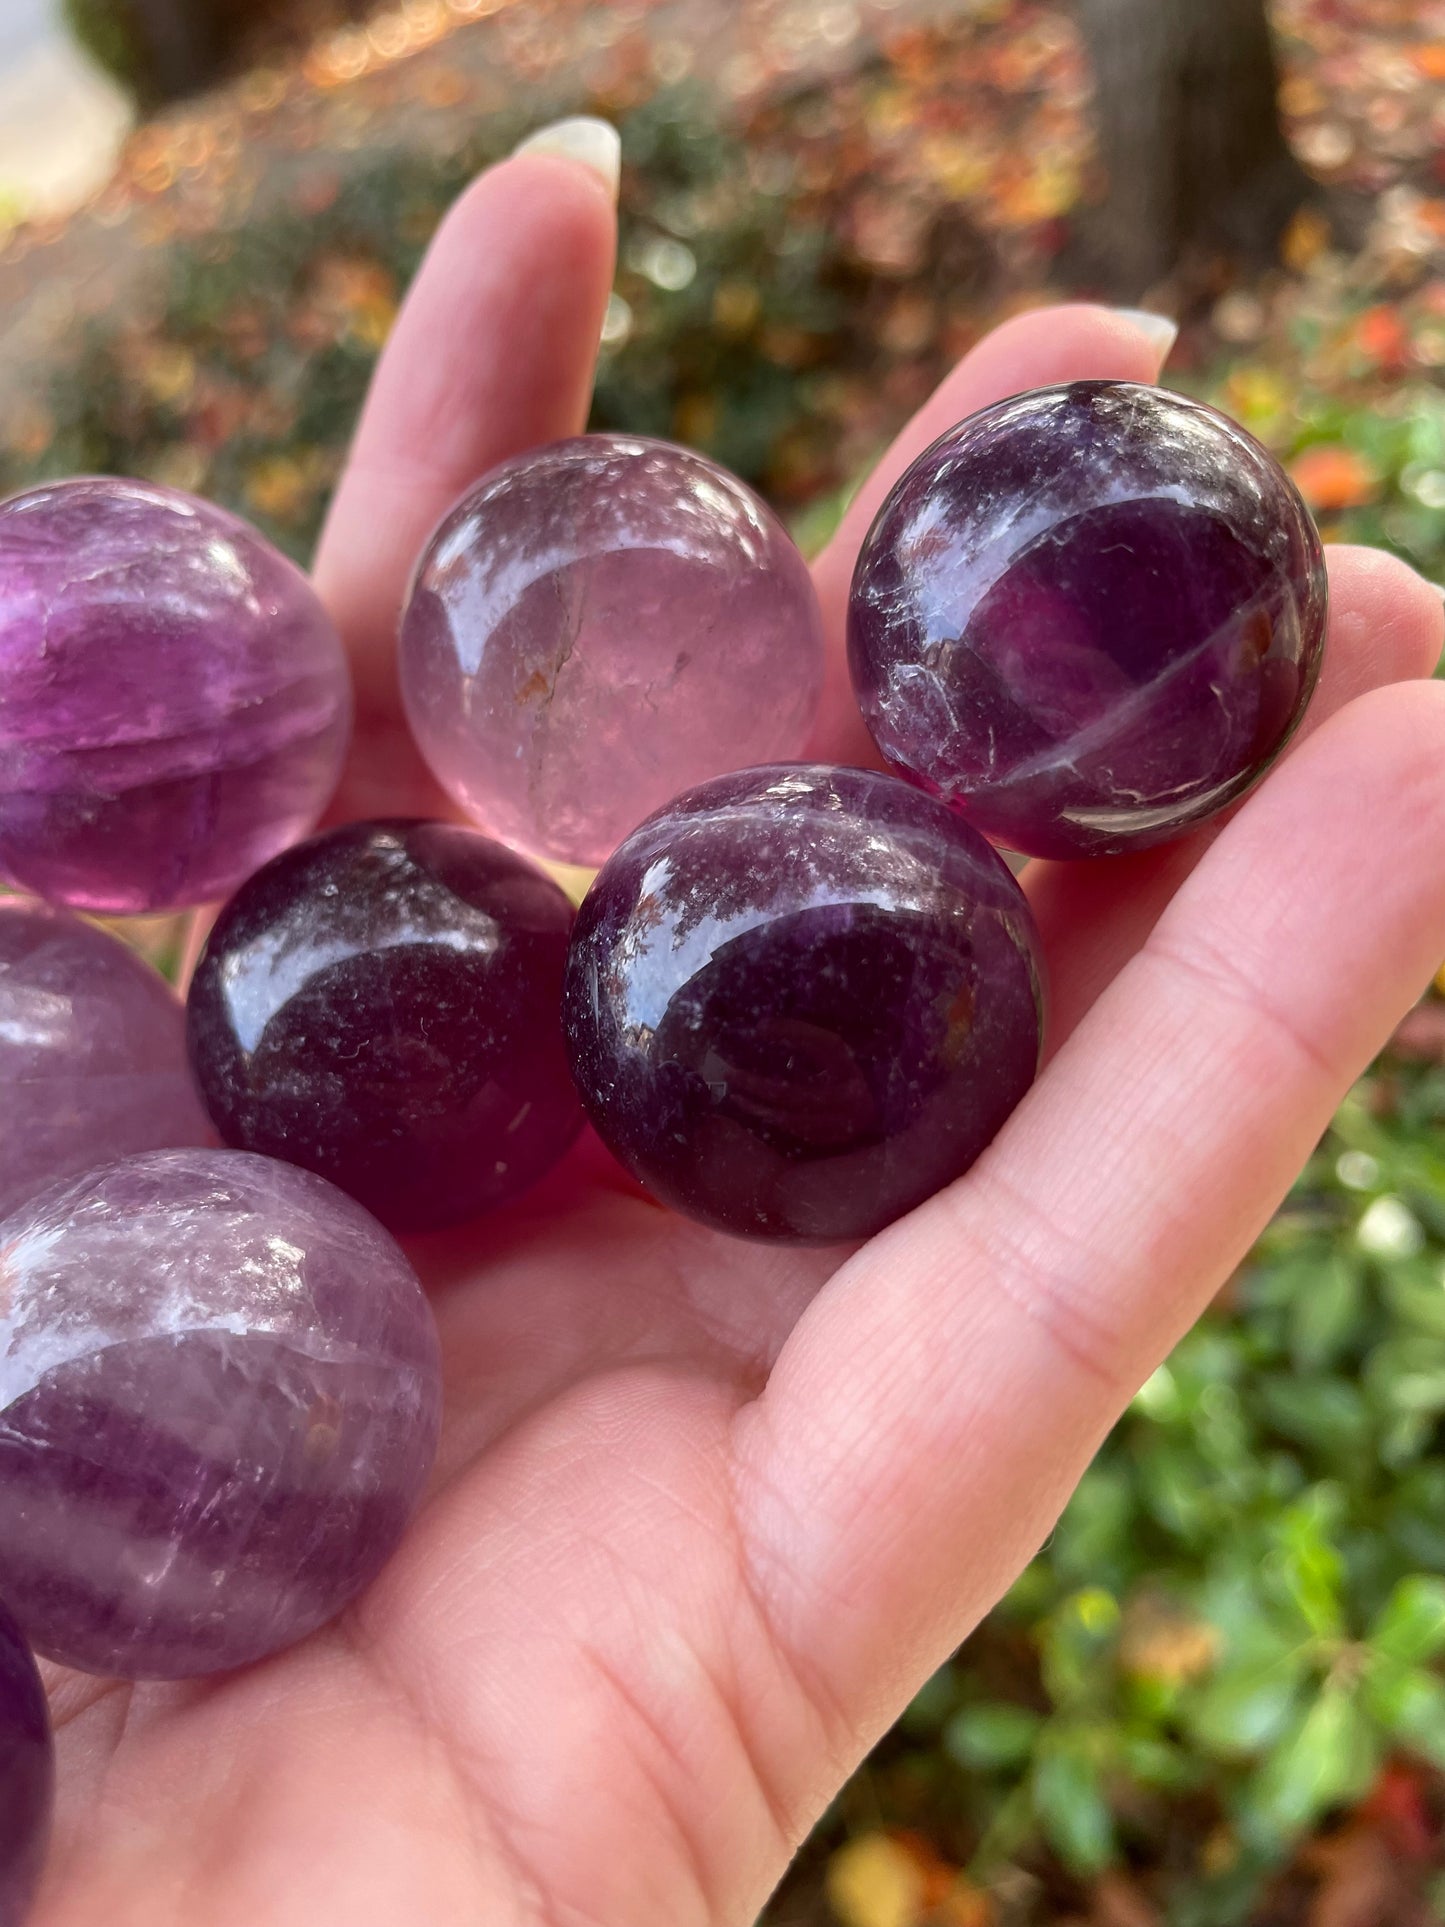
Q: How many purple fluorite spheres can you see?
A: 8